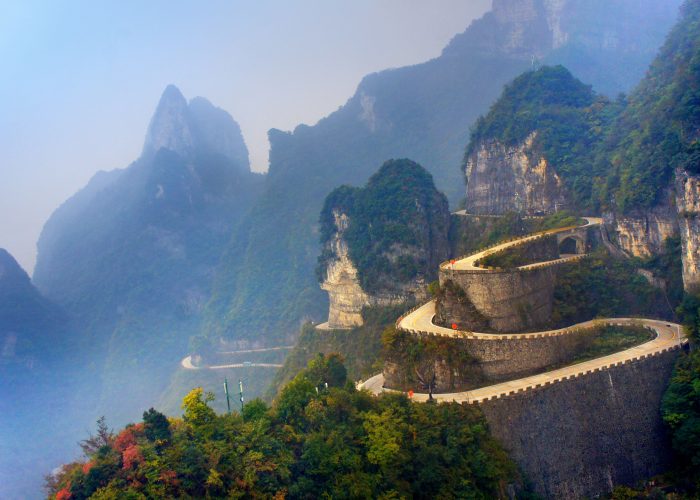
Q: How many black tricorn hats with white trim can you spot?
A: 0